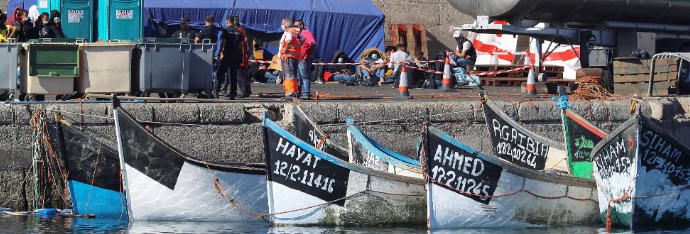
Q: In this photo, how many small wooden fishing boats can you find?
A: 9